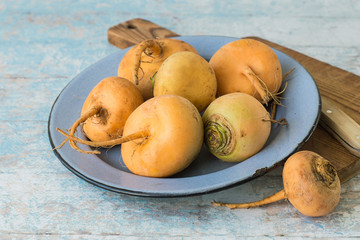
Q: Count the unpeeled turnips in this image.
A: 7